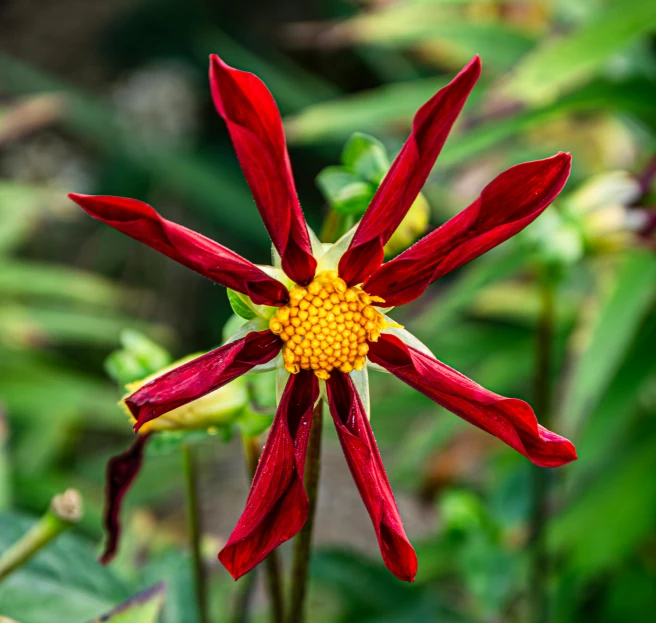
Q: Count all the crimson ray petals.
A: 8